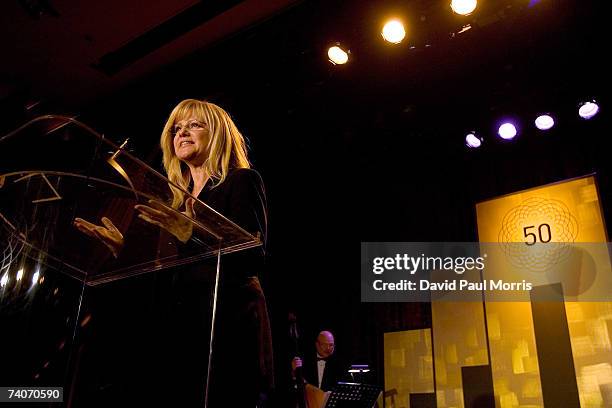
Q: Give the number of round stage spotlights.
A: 7